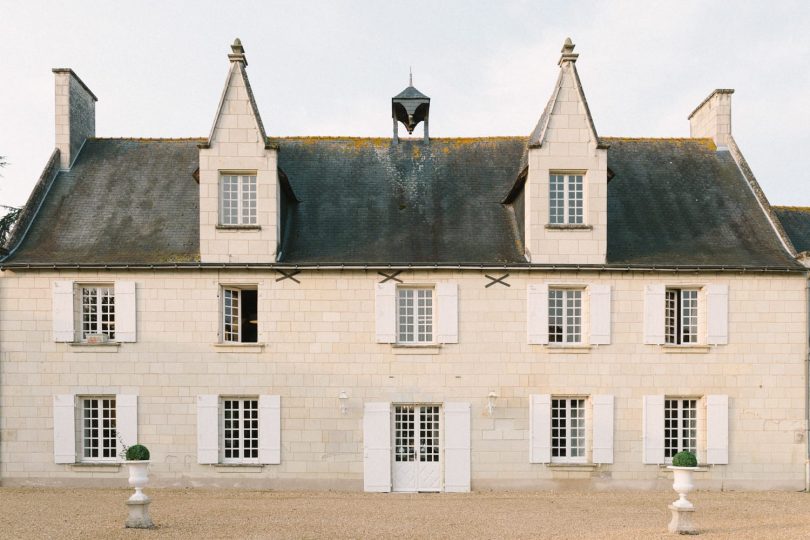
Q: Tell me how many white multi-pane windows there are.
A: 11